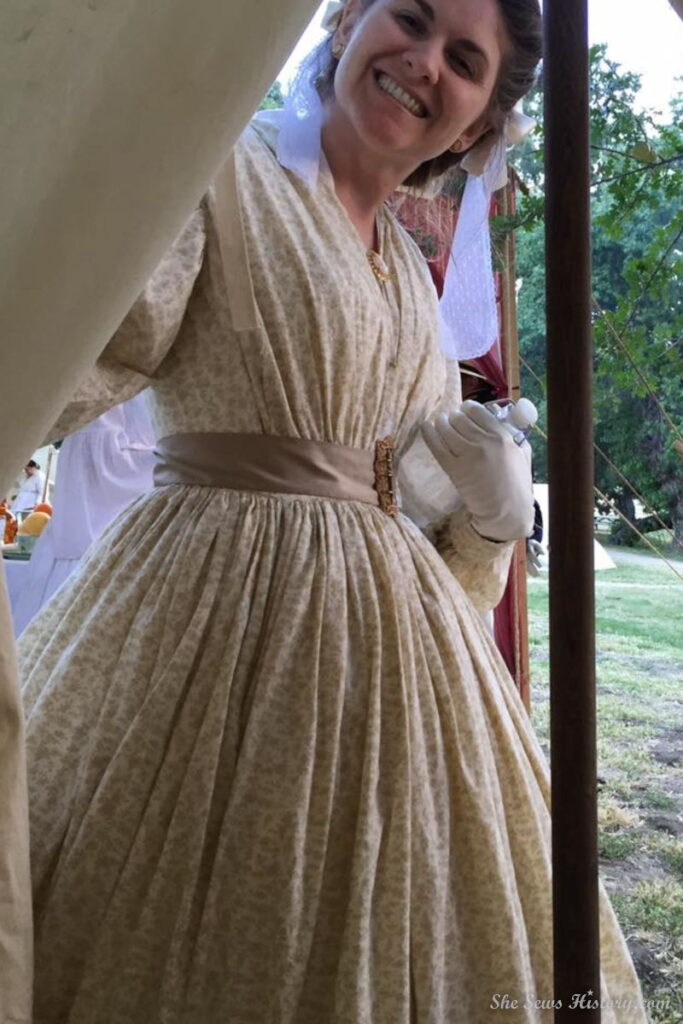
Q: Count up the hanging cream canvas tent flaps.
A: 1